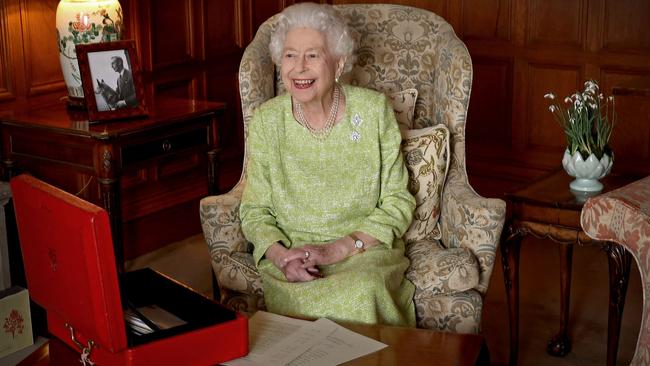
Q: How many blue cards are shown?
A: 0